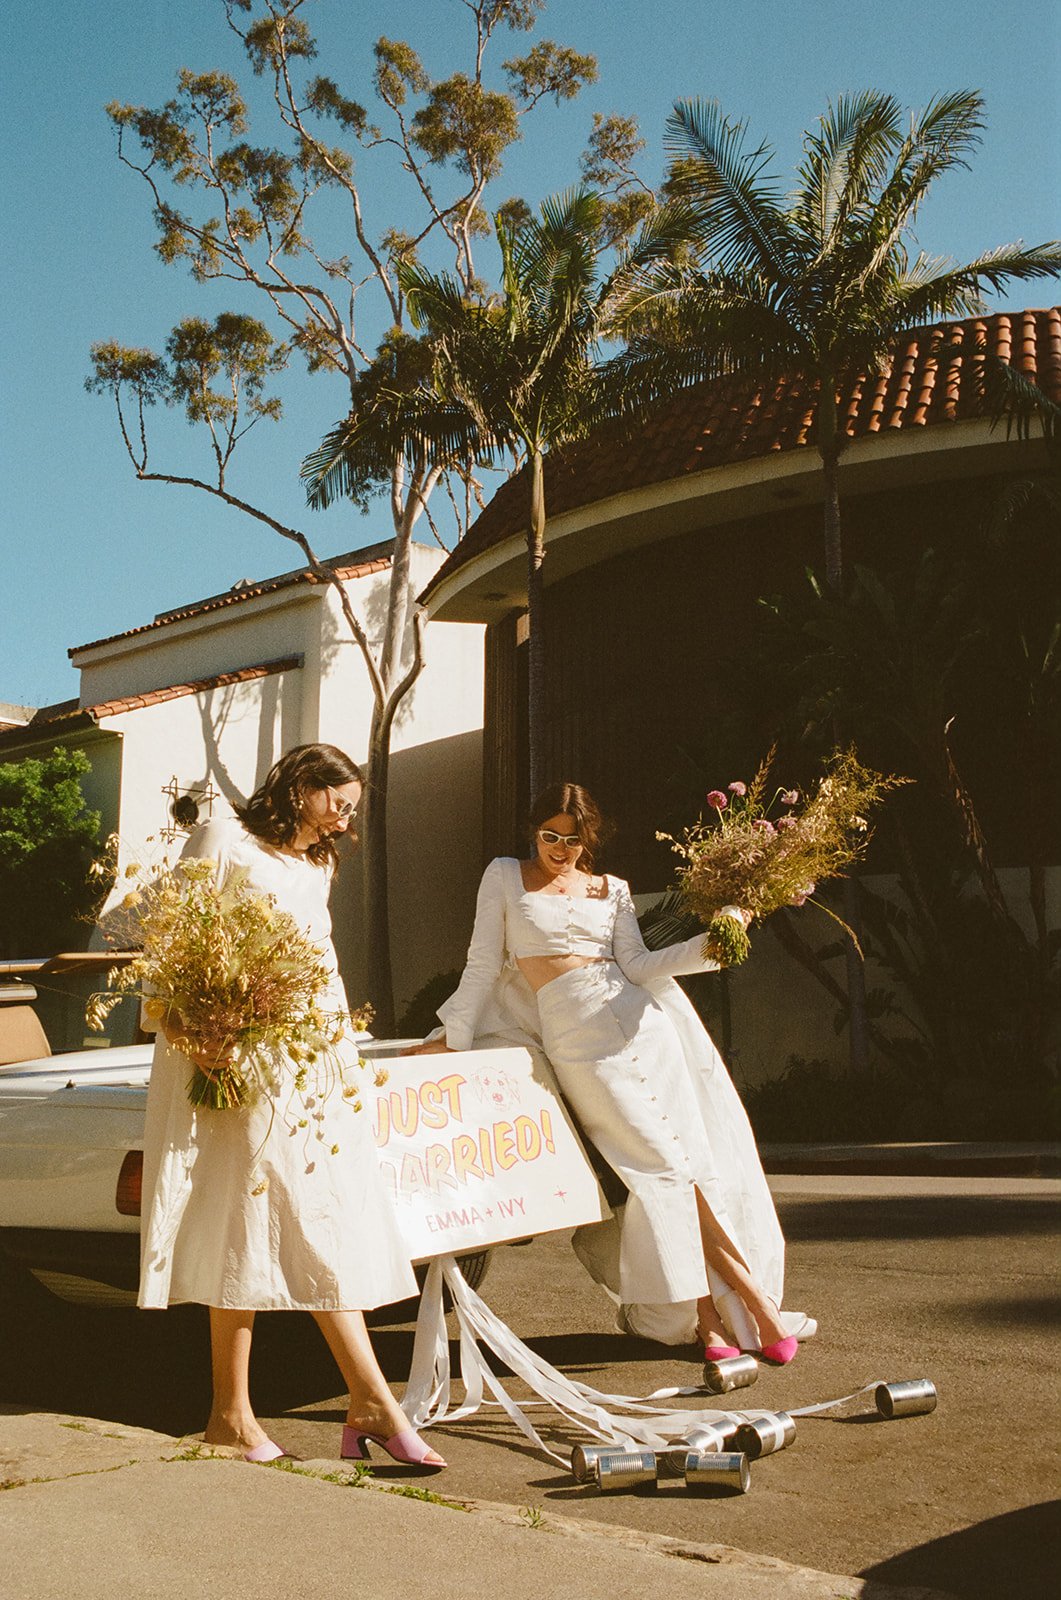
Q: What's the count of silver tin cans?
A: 7